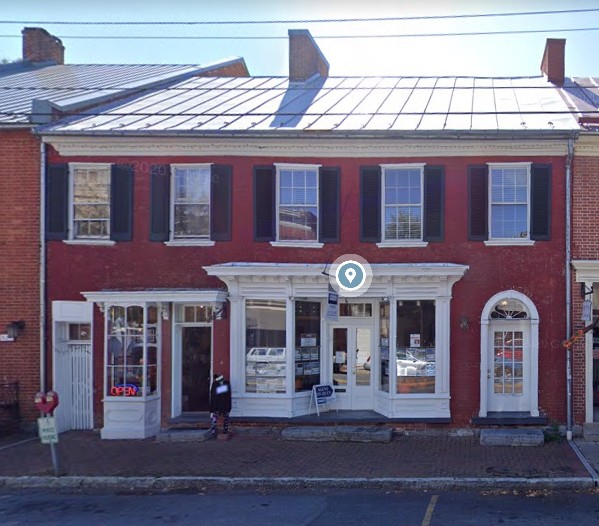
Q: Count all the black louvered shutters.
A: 10